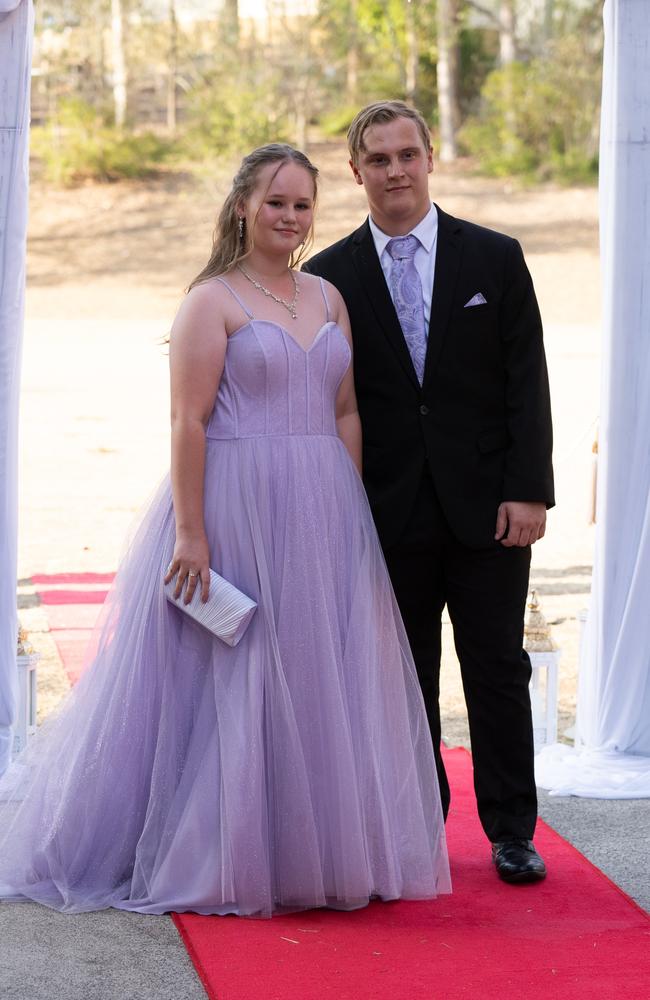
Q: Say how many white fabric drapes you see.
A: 2